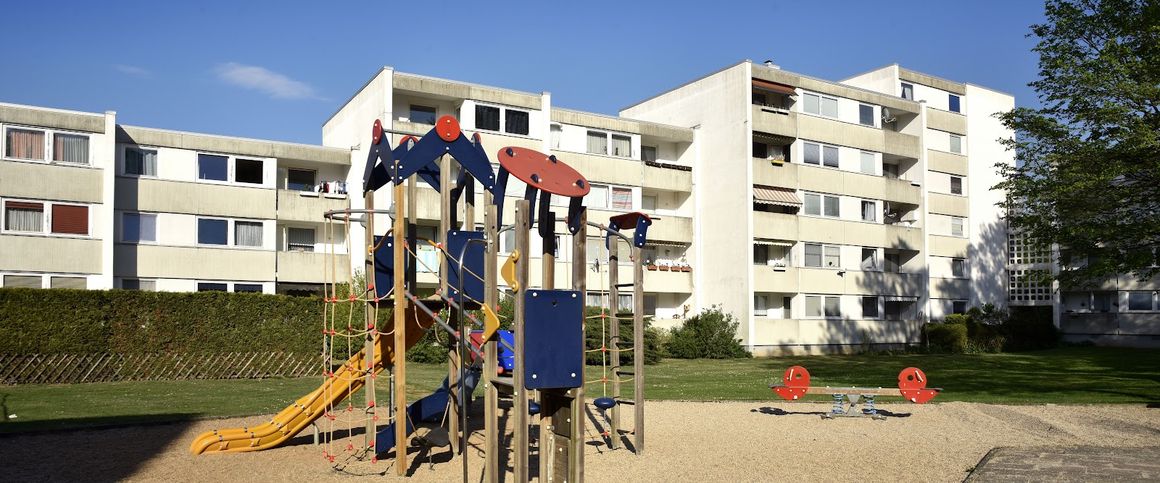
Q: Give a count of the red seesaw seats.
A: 2